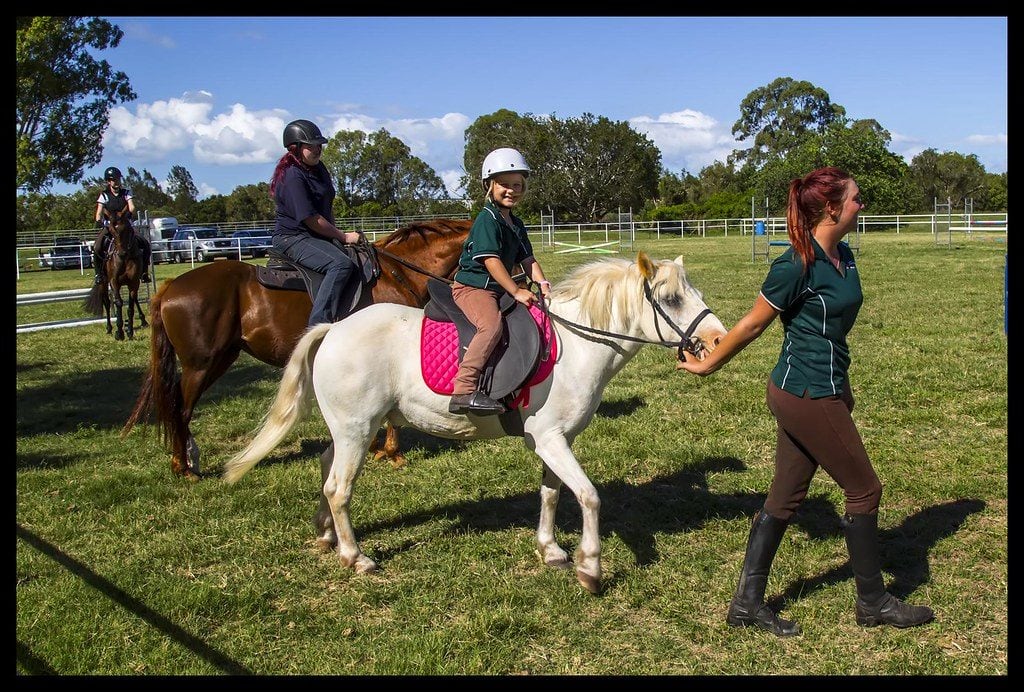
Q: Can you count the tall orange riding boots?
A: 0